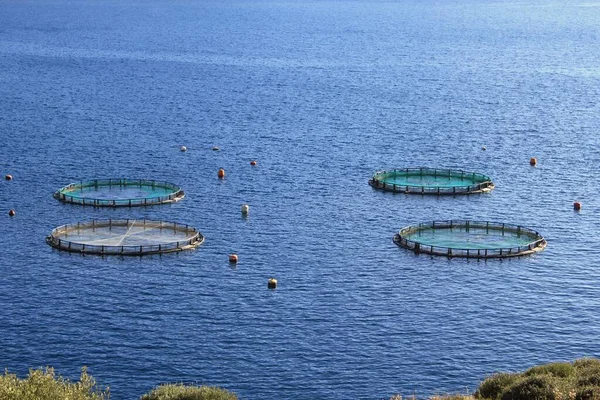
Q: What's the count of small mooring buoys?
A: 12